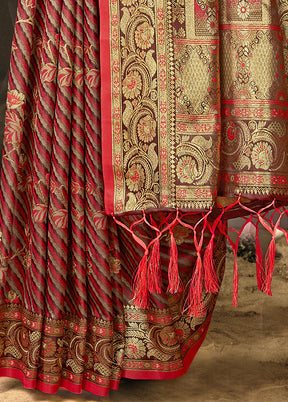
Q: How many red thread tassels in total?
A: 8